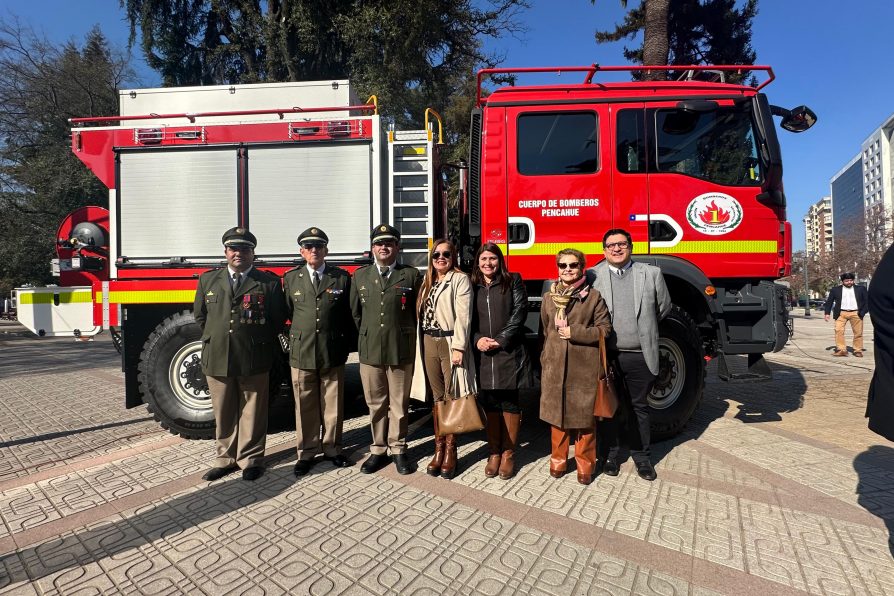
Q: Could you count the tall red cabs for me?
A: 1